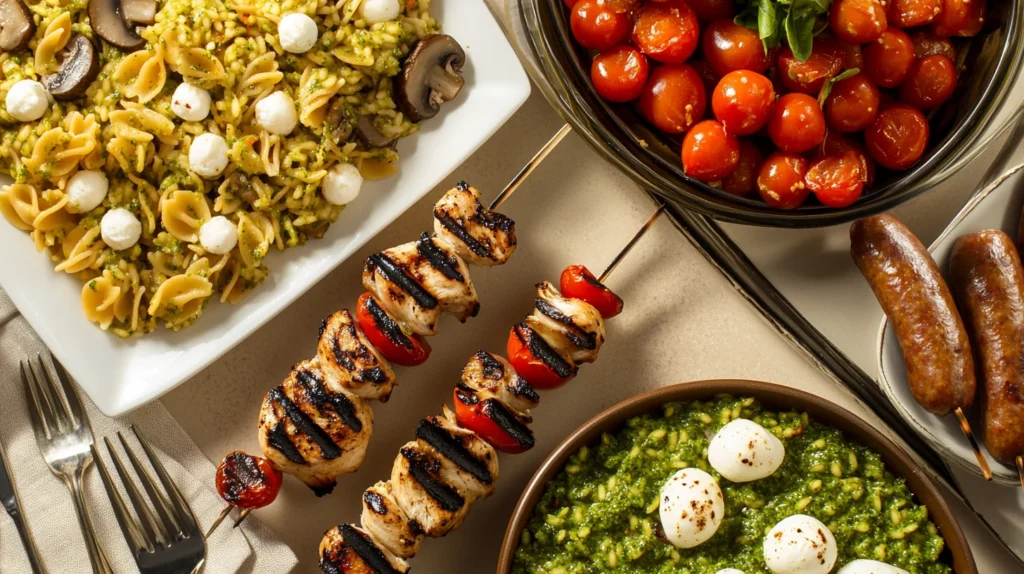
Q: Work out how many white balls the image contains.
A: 15